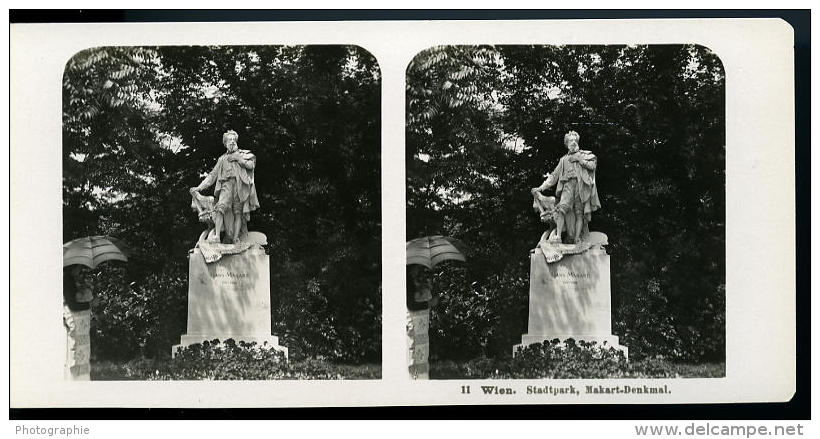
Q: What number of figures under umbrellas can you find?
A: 2